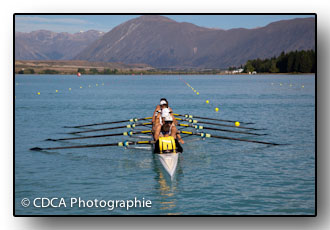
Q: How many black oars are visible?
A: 8